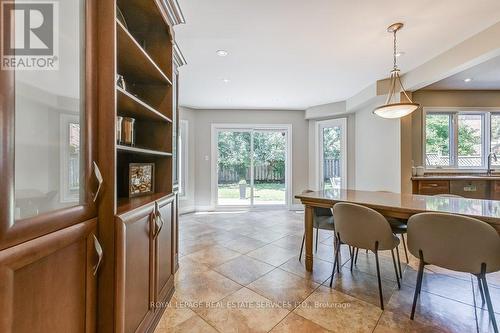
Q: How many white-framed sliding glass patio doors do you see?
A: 1